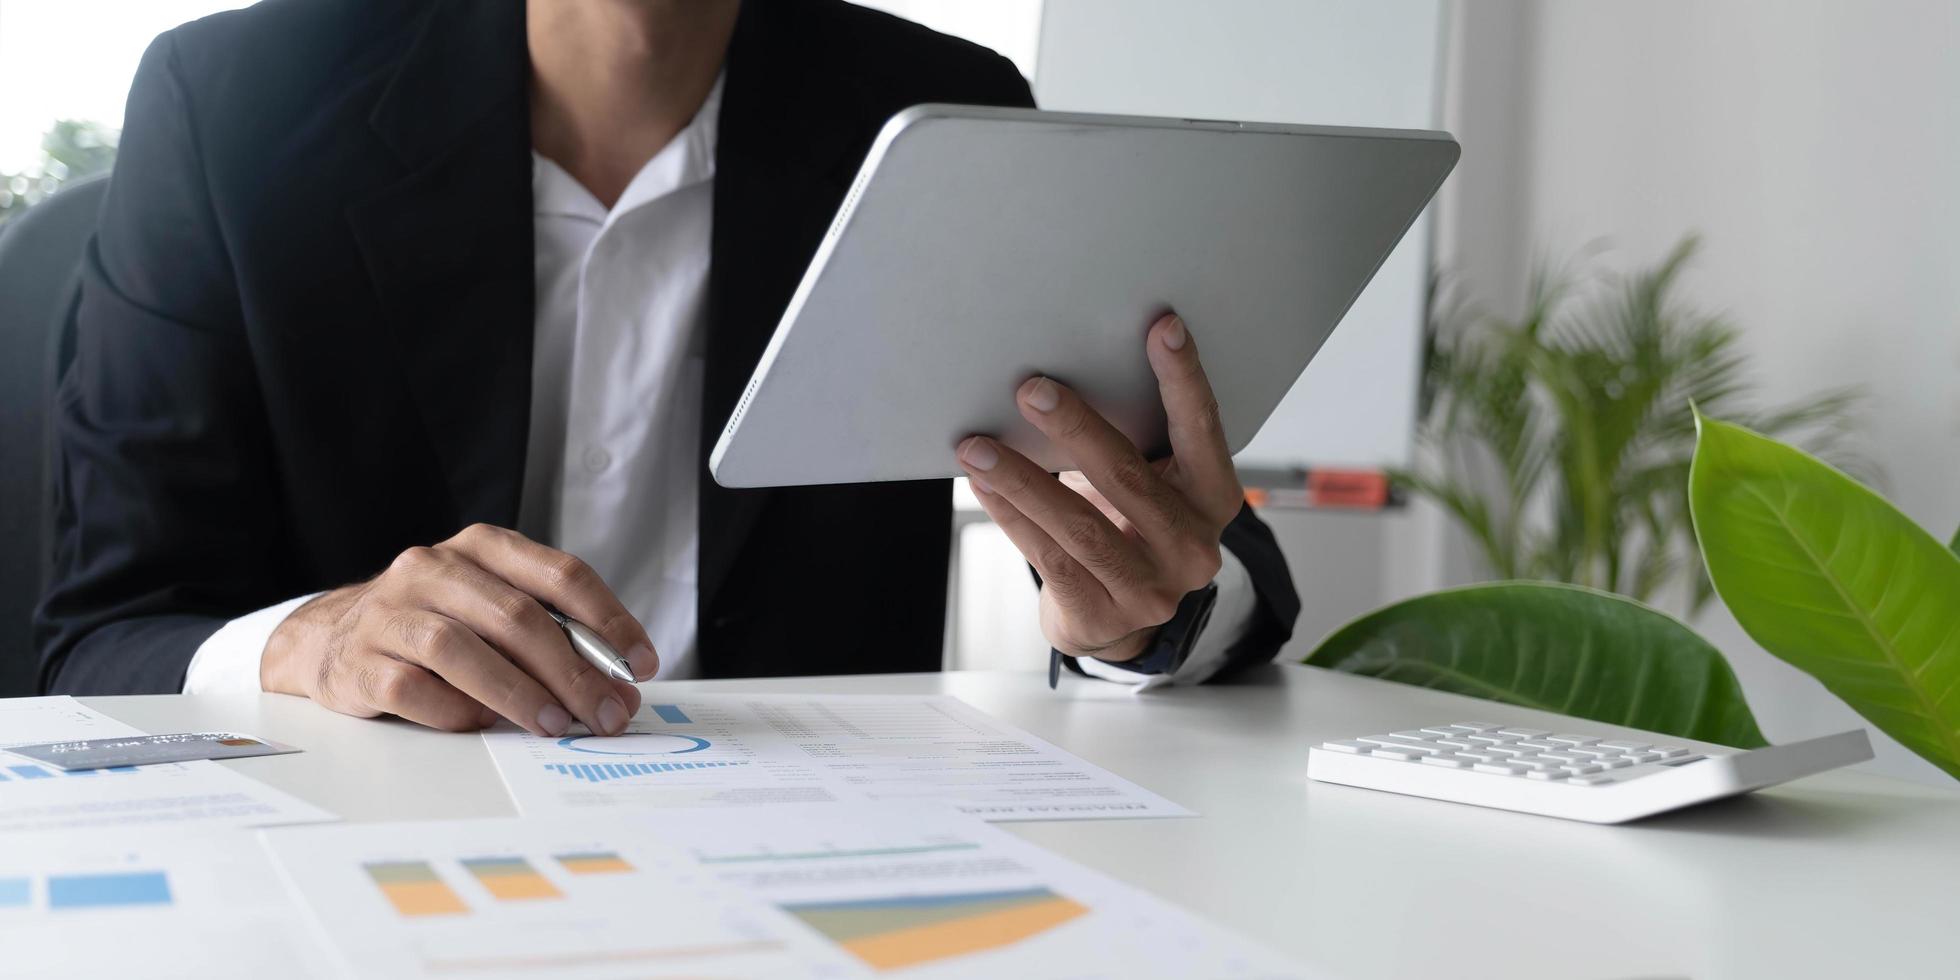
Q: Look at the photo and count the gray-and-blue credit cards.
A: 1